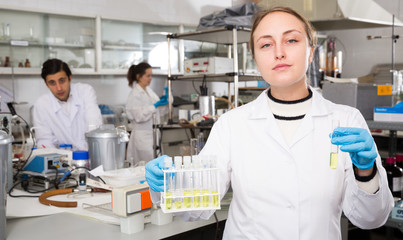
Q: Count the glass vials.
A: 7